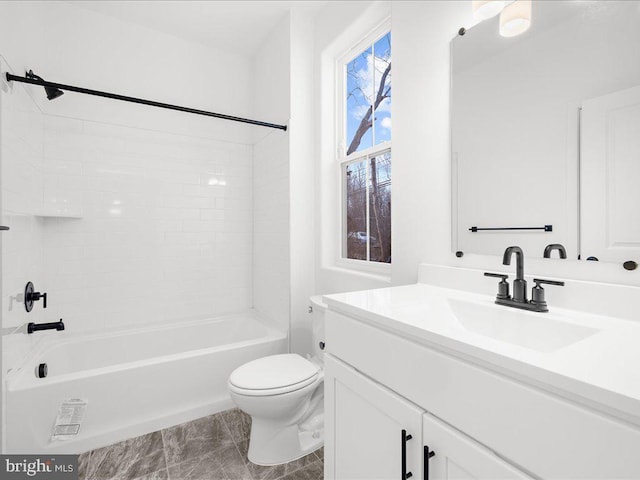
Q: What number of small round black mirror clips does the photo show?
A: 3